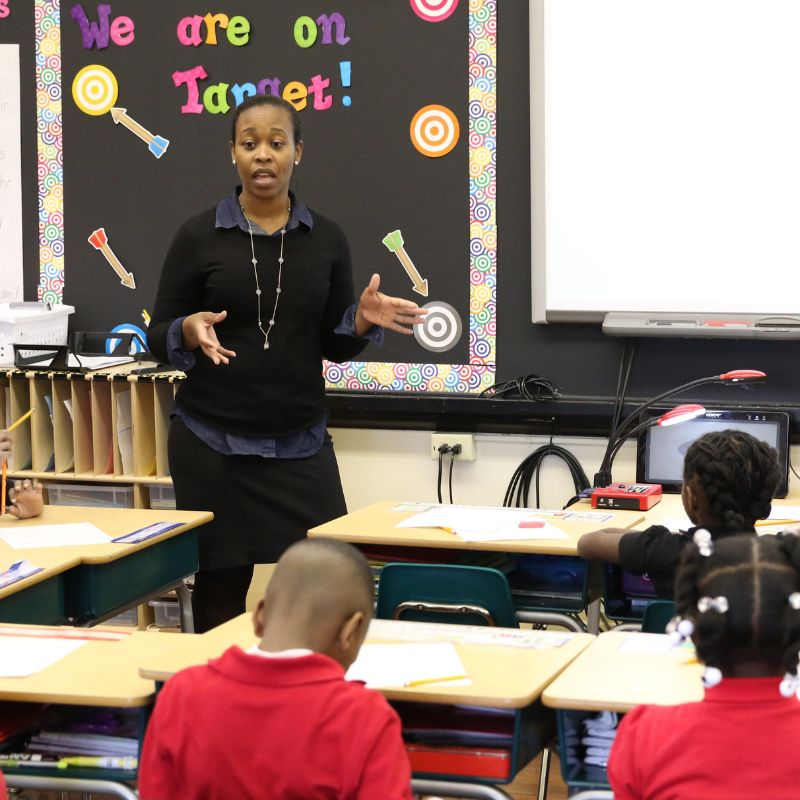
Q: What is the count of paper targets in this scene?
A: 5